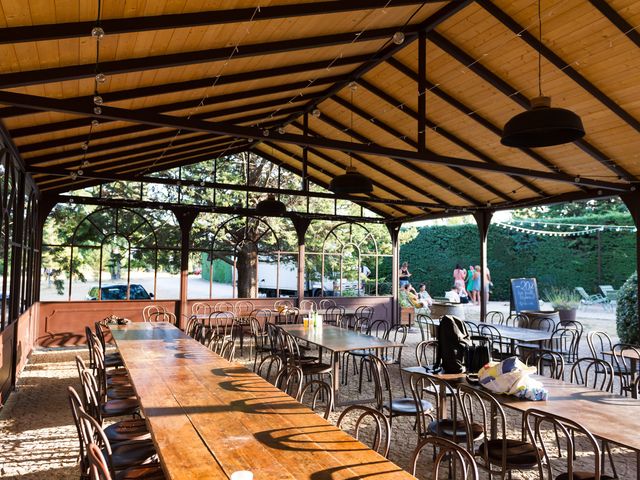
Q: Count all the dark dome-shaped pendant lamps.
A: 3